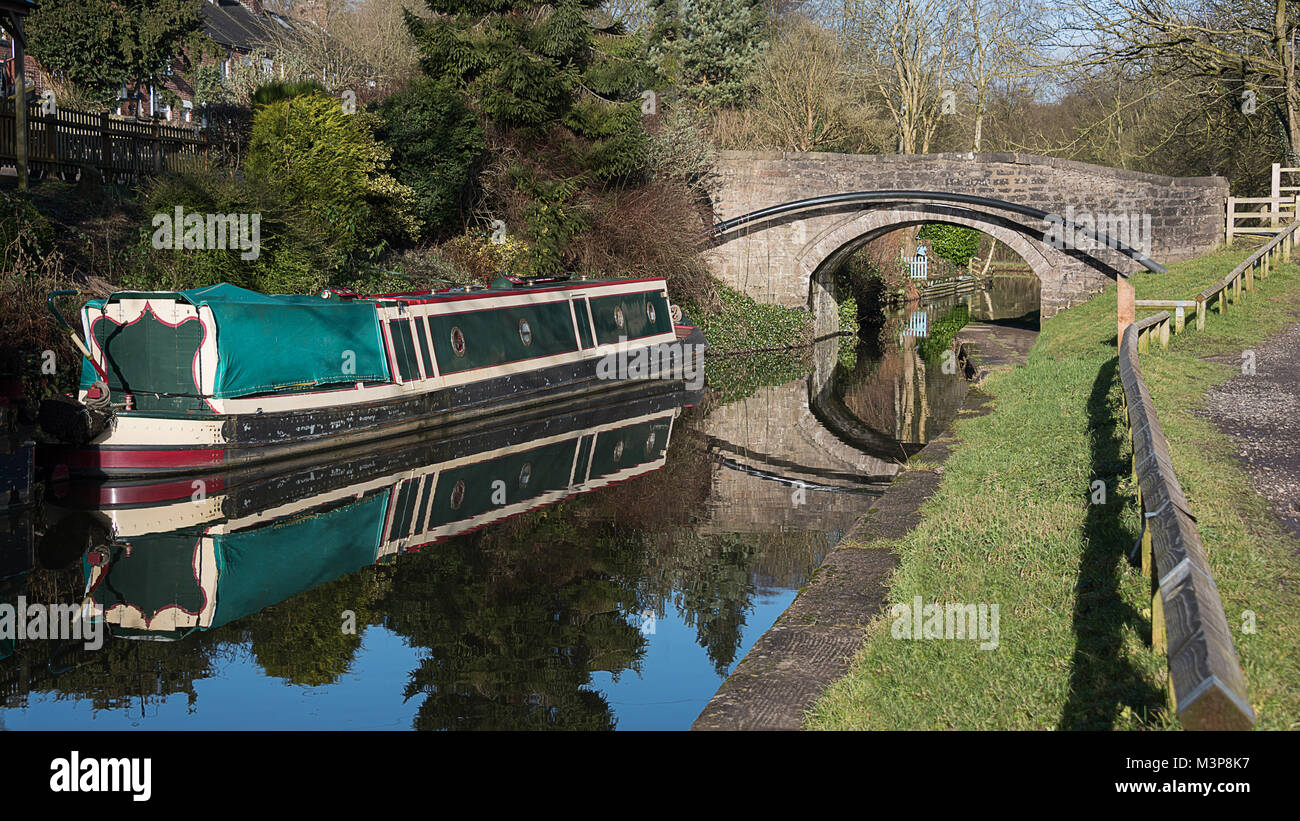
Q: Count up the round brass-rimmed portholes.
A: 4